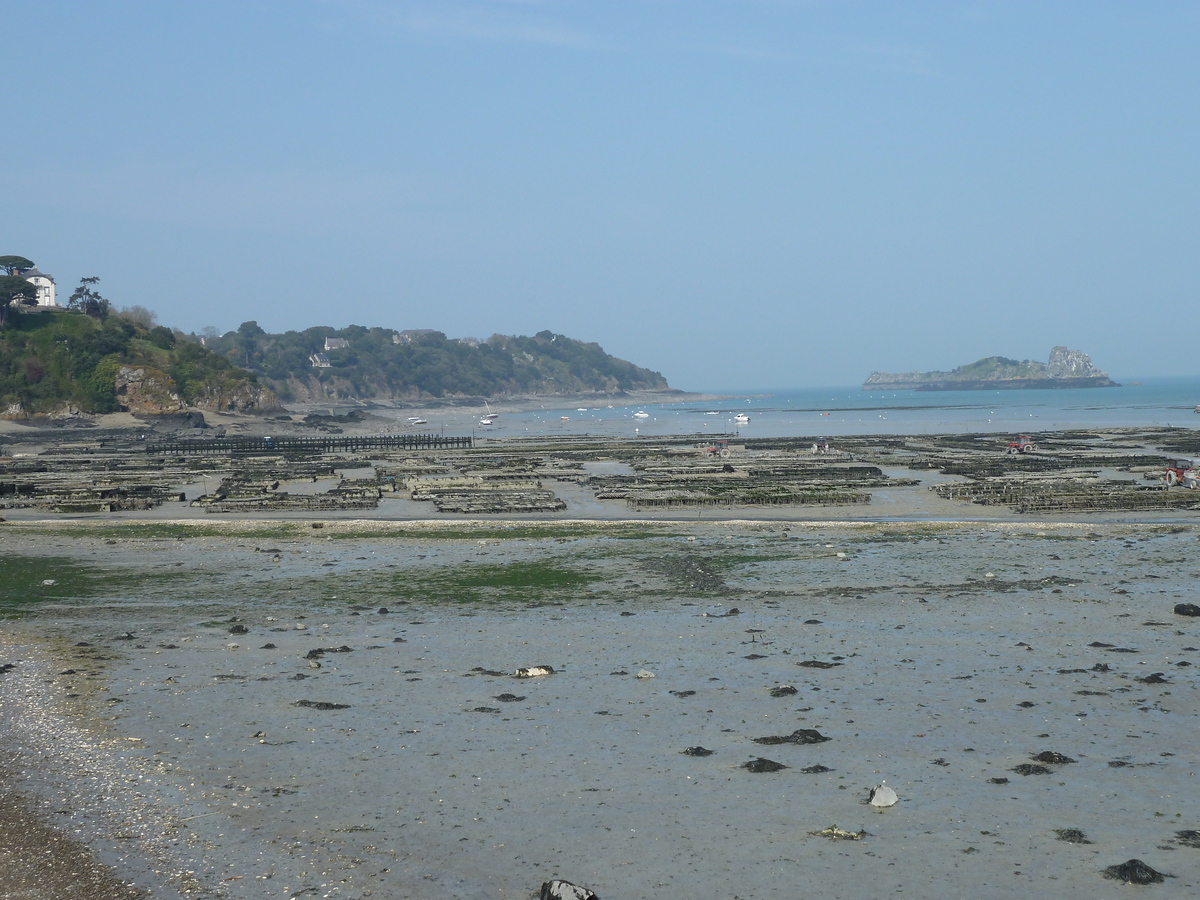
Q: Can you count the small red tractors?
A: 3